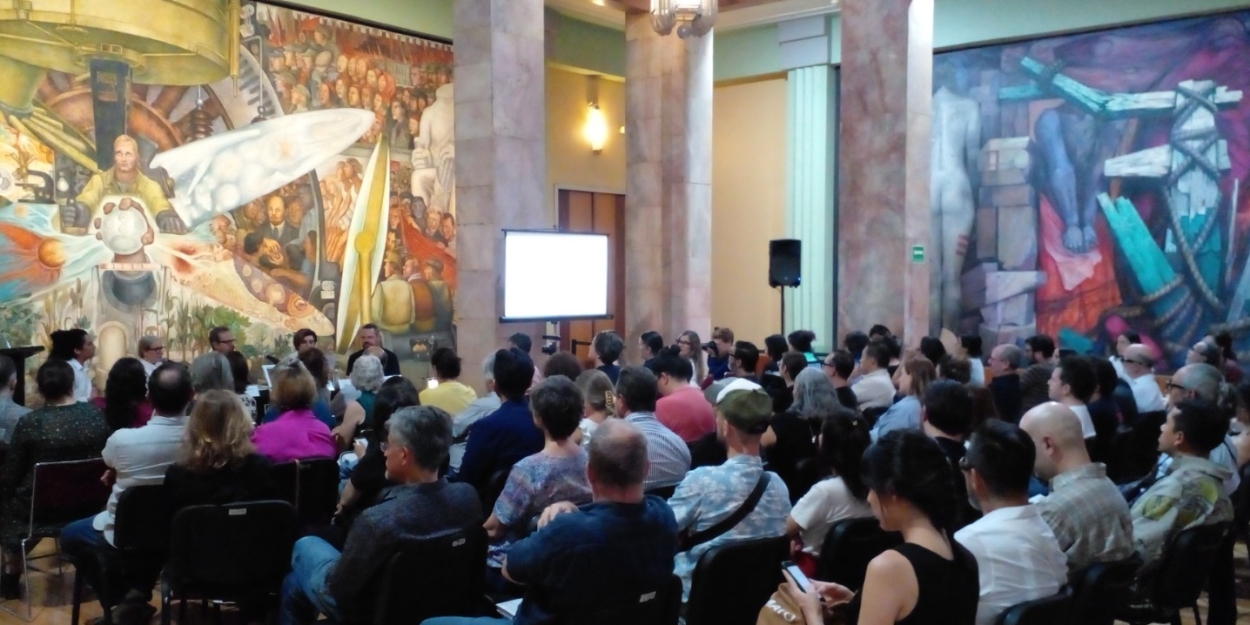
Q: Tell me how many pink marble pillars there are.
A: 3